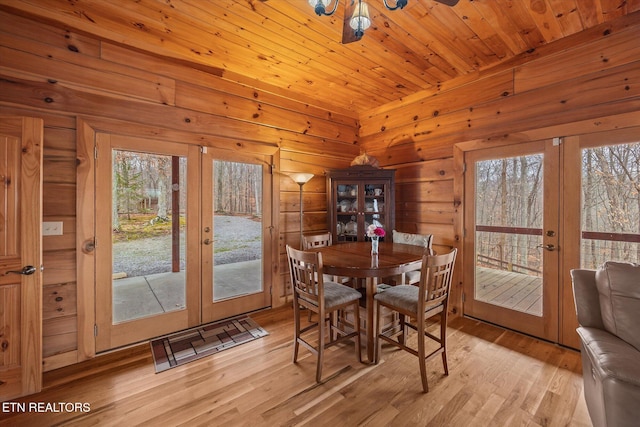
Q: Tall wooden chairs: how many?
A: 4